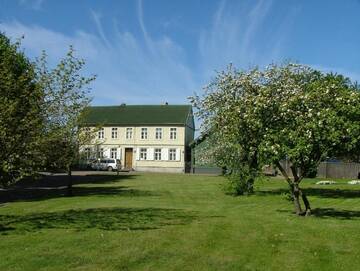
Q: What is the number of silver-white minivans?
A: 1